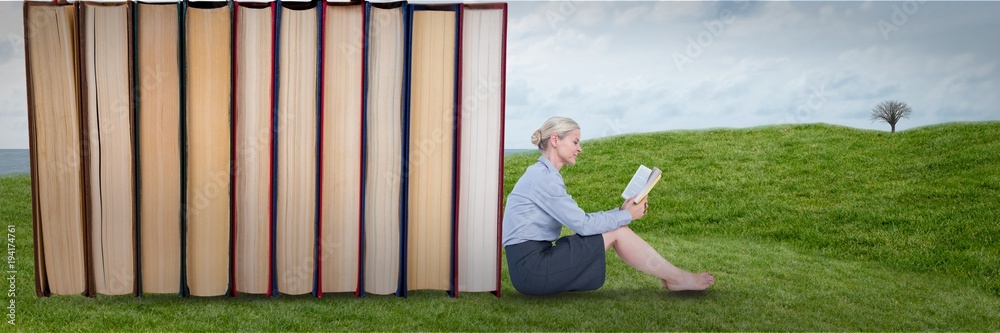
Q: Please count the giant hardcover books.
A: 10